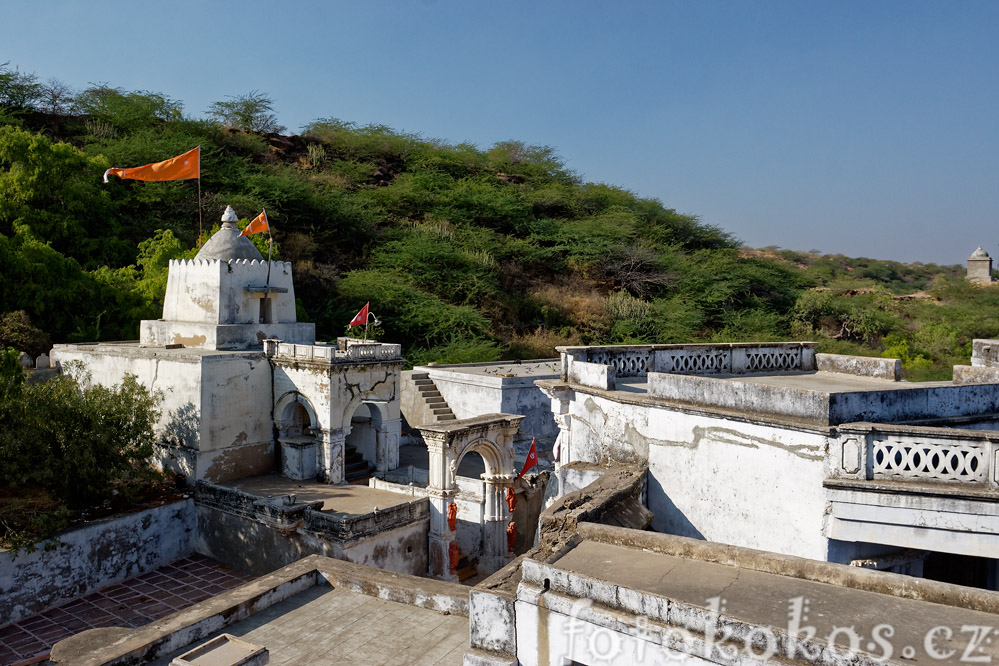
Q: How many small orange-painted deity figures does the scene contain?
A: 4